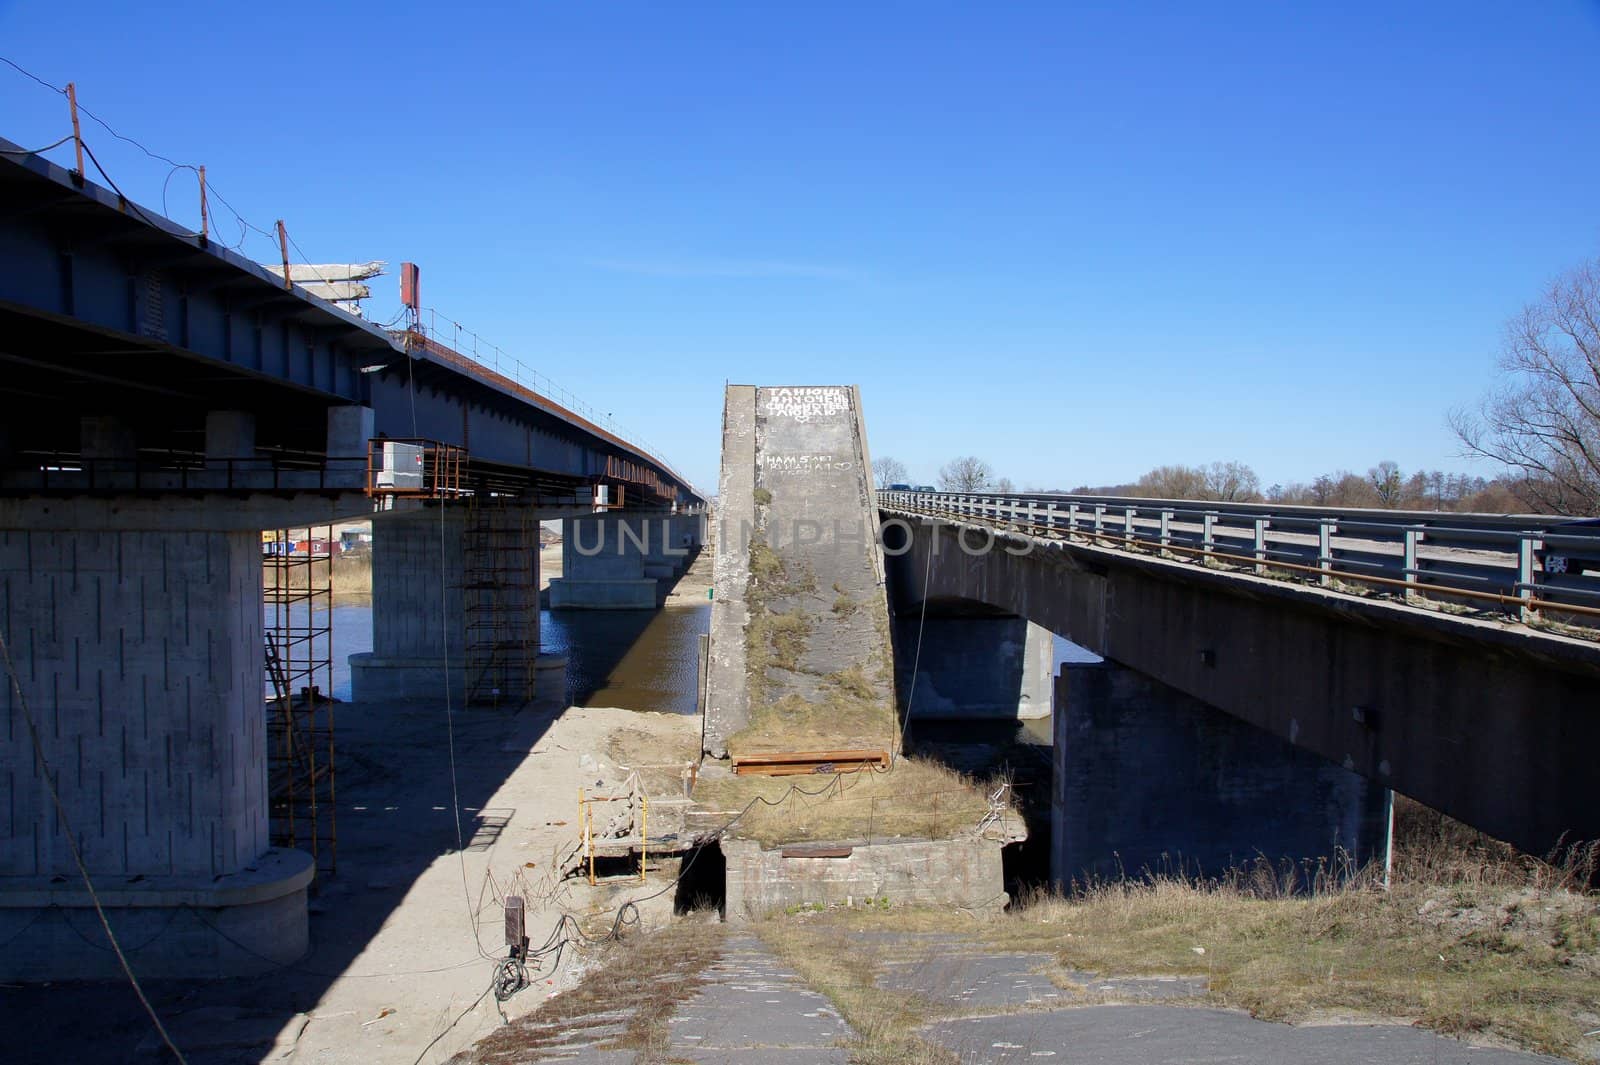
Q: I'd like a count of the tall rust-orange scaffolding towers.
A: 2